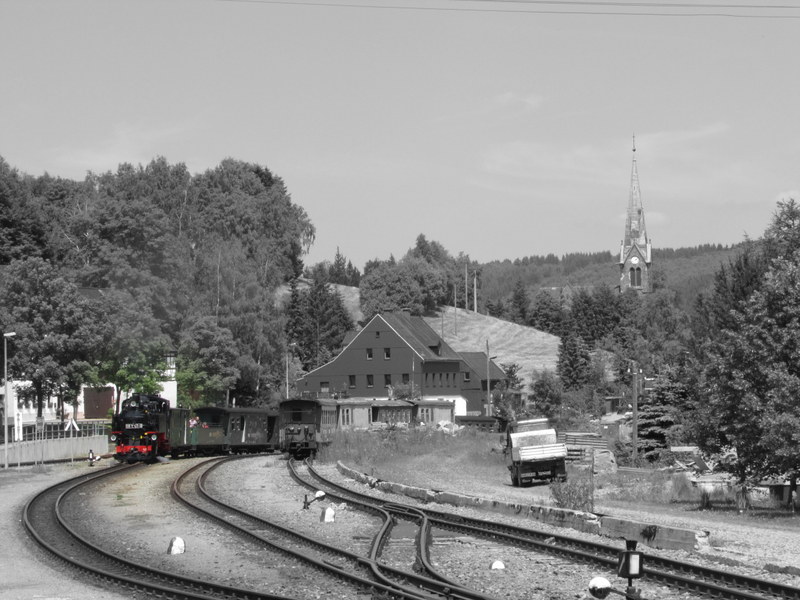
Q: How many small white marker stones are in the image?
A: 3